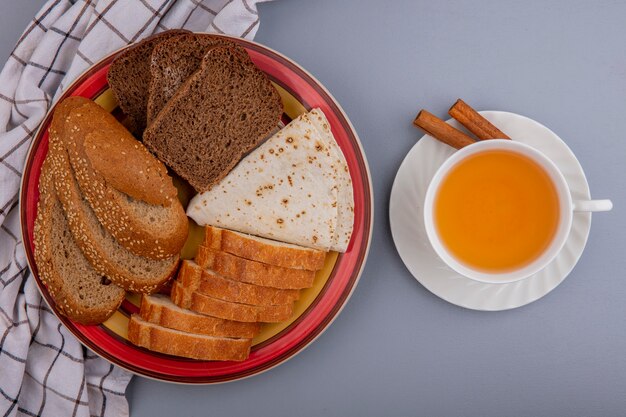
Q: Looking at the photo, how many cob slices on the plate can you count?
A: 3